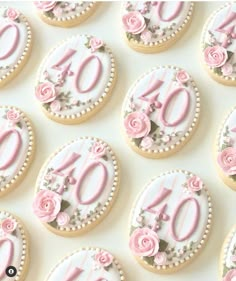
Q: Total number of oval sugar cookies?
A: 13